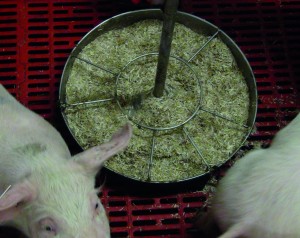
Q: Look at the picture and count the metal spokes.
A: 6